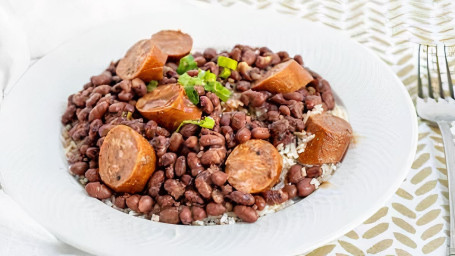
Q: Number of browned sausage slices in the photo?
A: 7